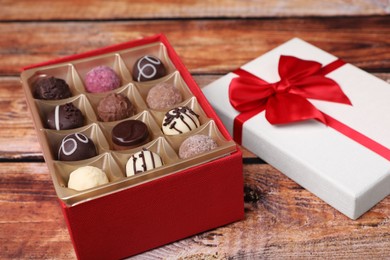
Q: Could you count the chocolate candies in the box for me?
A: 12